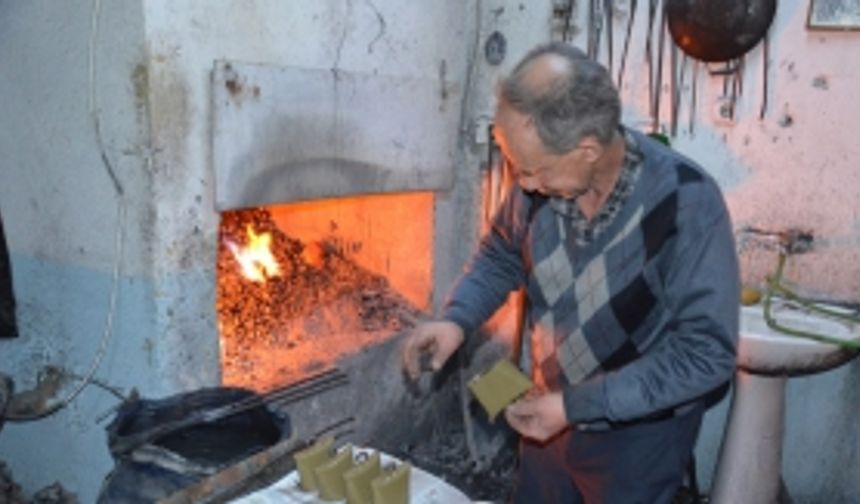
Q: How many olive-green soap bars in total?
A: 5